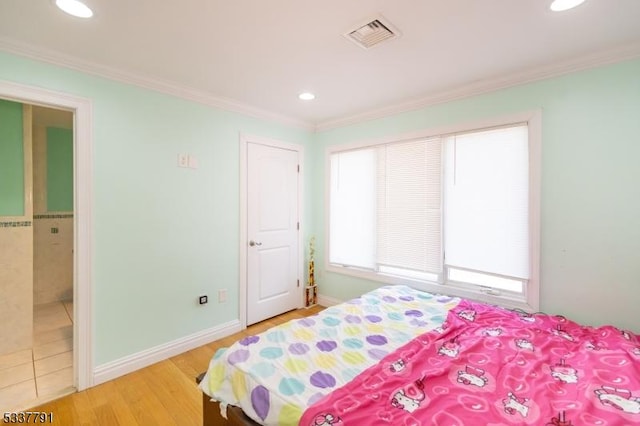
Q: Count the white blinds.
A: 3